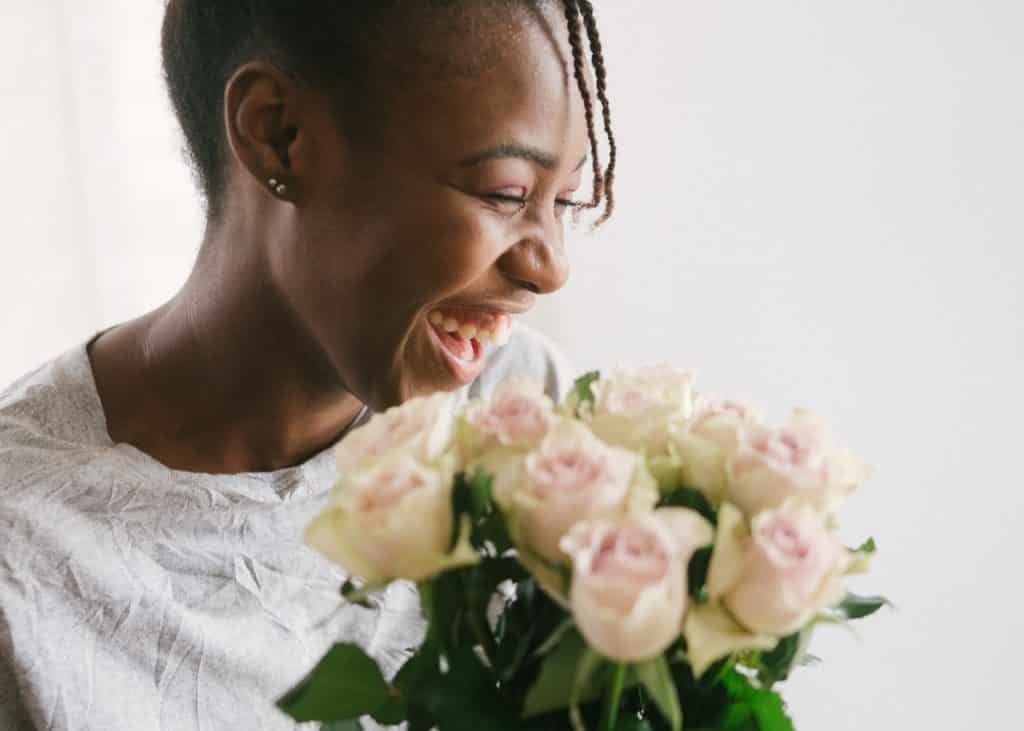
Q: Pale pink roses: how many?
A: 9